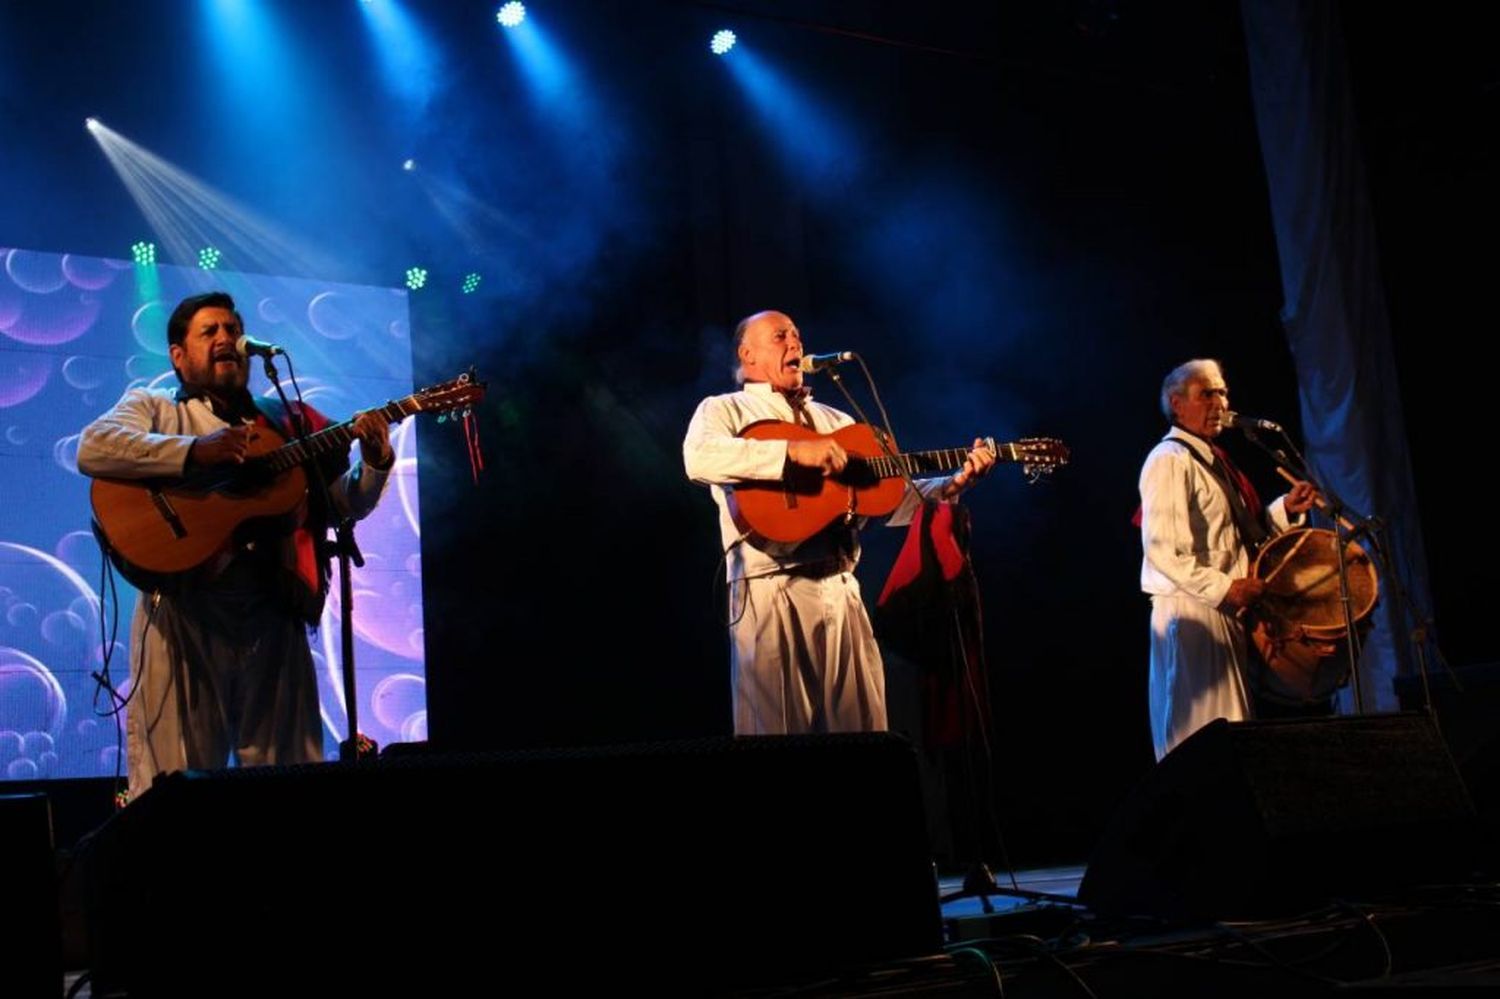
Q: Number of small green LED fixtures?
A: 4